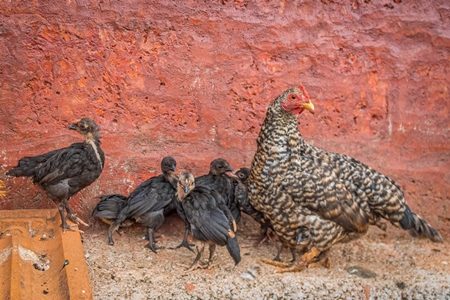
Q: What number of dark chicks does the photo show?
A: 6